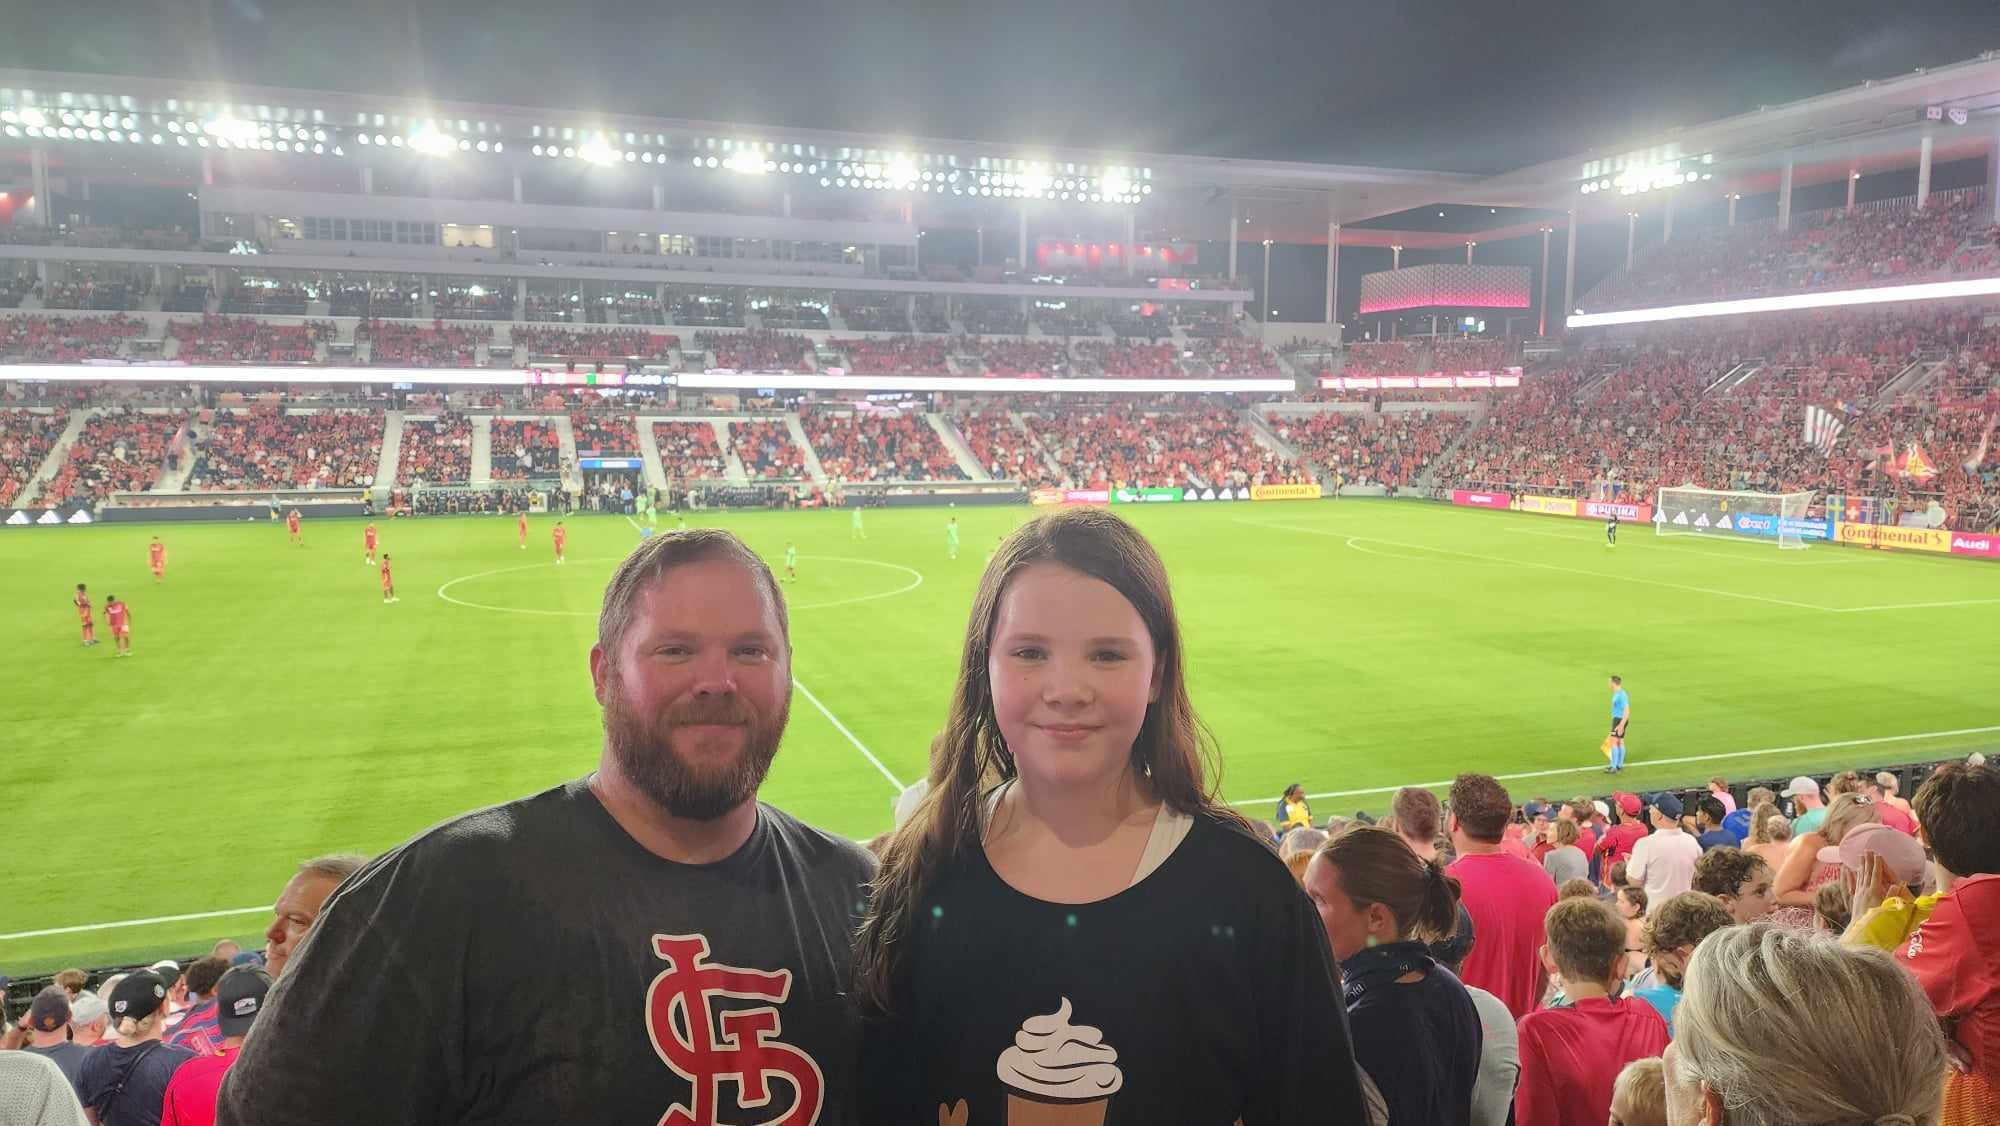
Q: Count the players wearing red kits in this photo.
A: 8